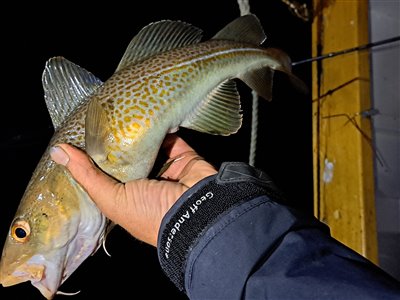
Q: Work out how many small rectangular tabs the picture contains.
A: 1